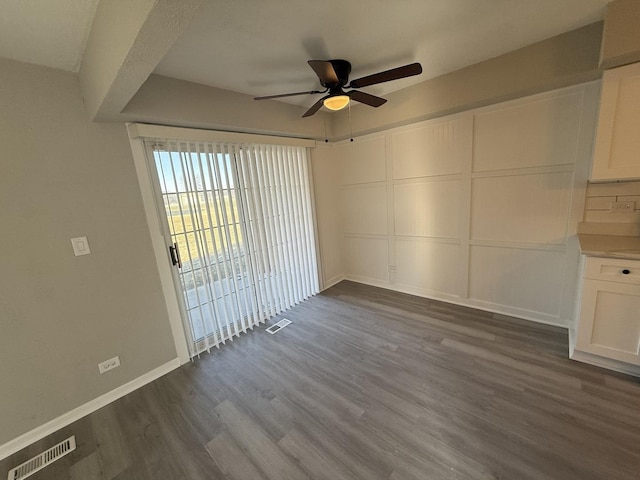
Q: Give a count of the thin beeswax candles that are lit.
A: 0